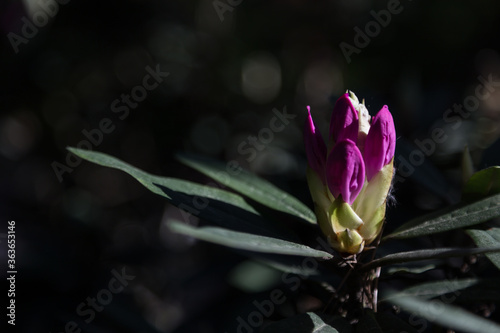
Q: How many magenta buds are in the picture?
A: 4